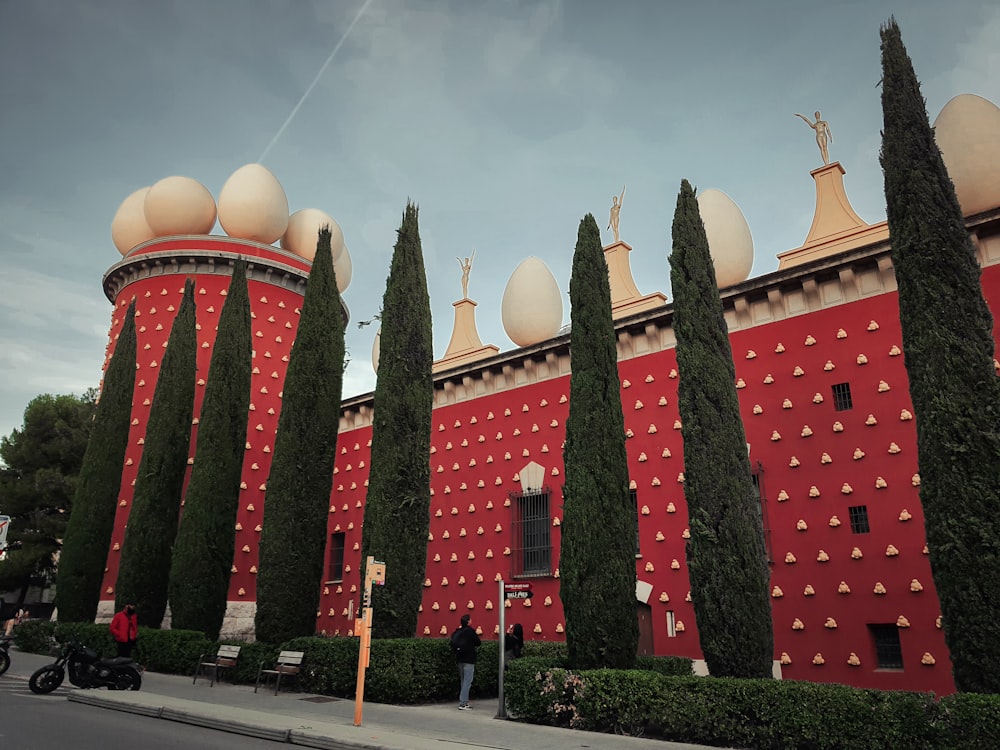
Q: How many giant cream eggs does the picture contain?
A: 9